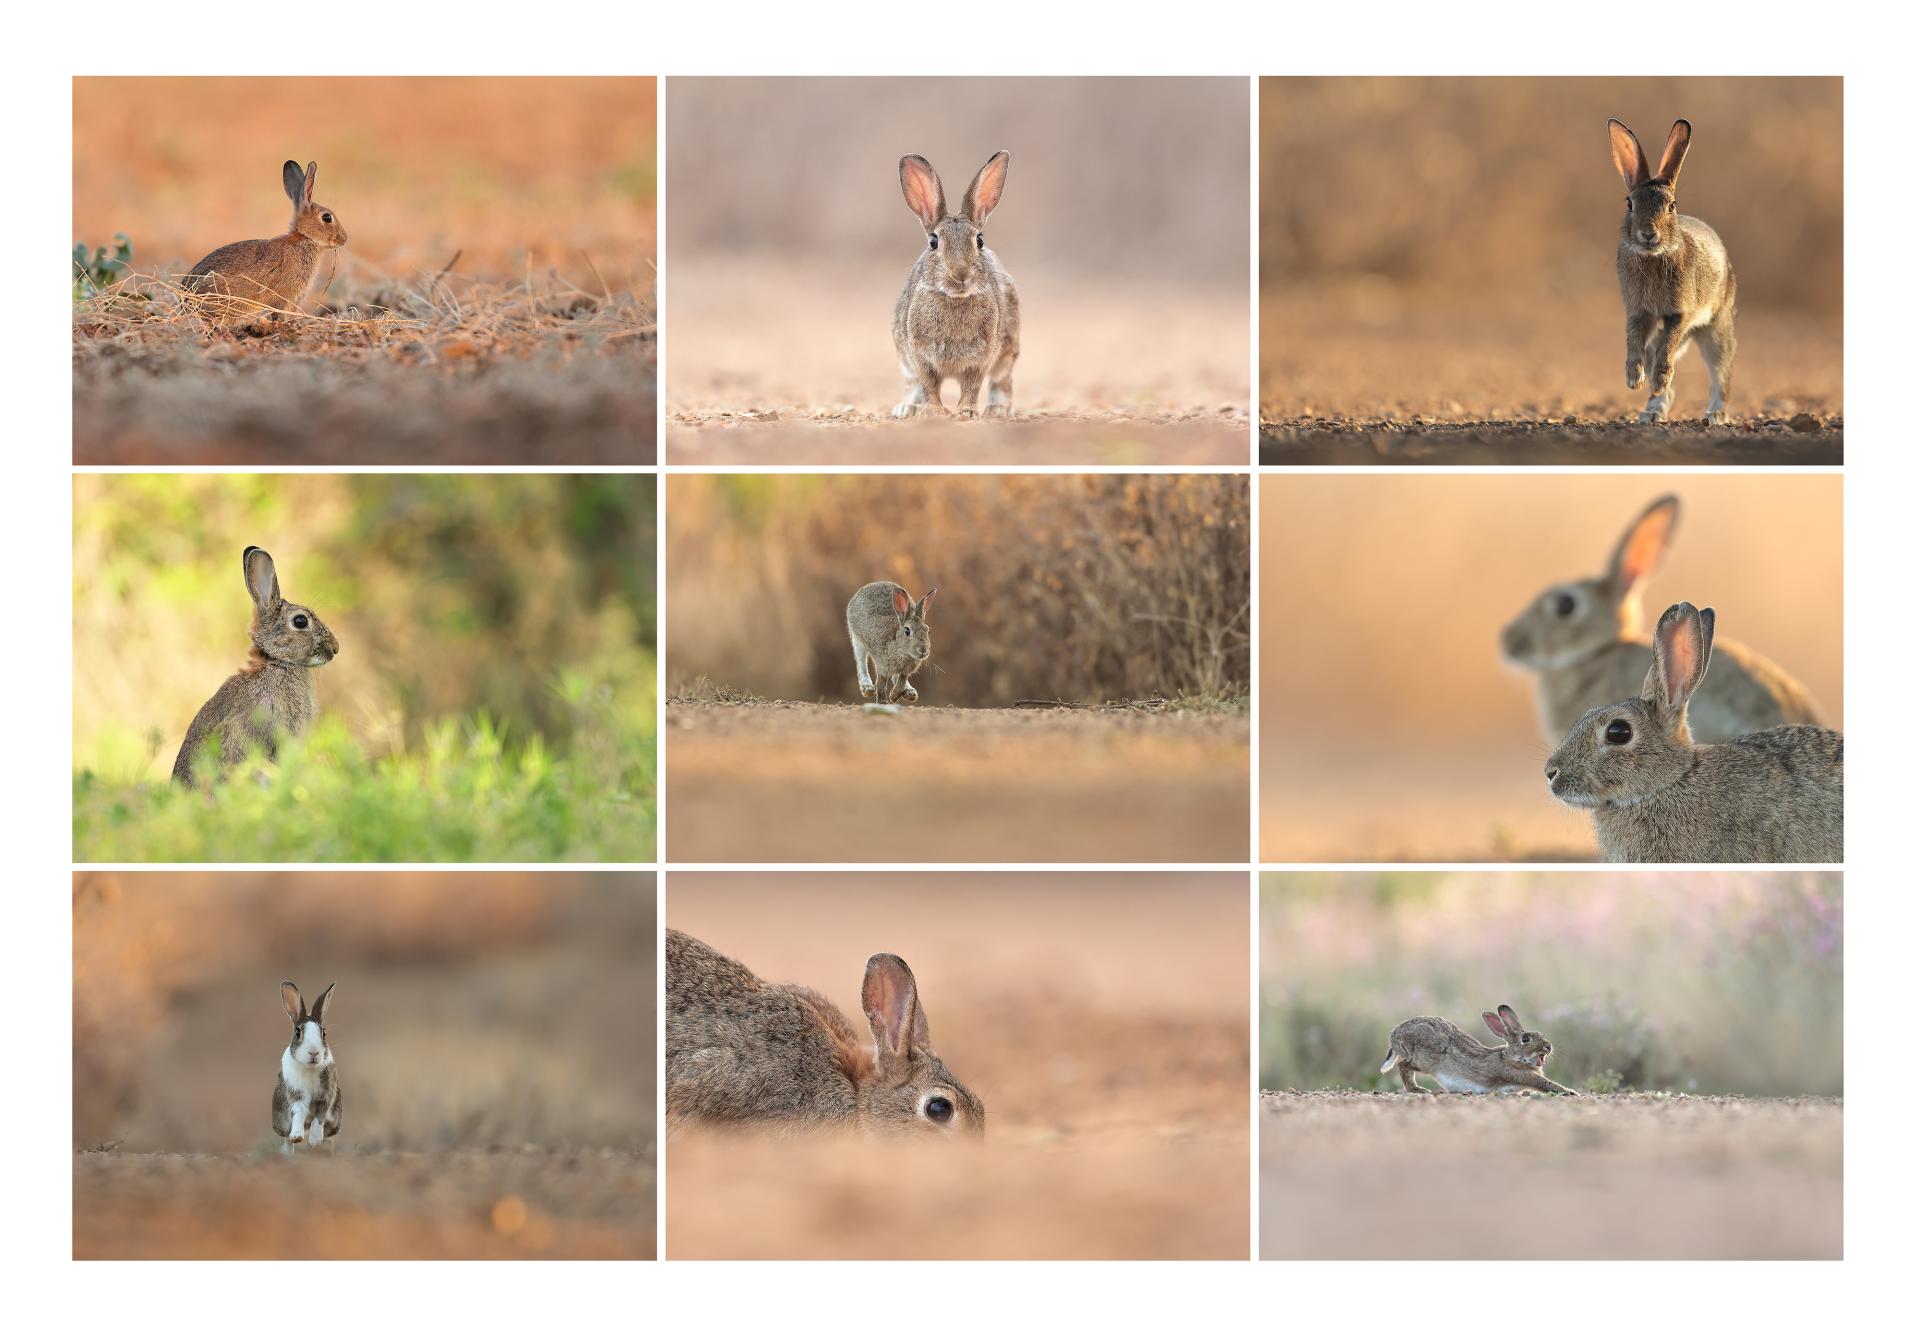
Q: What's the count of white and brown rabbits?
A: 1